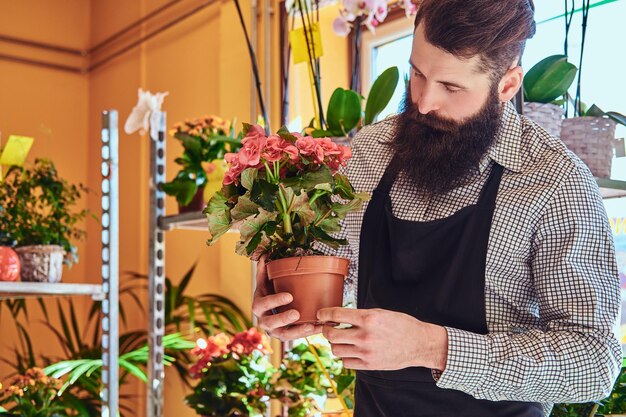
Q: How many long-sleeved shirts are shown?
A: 1